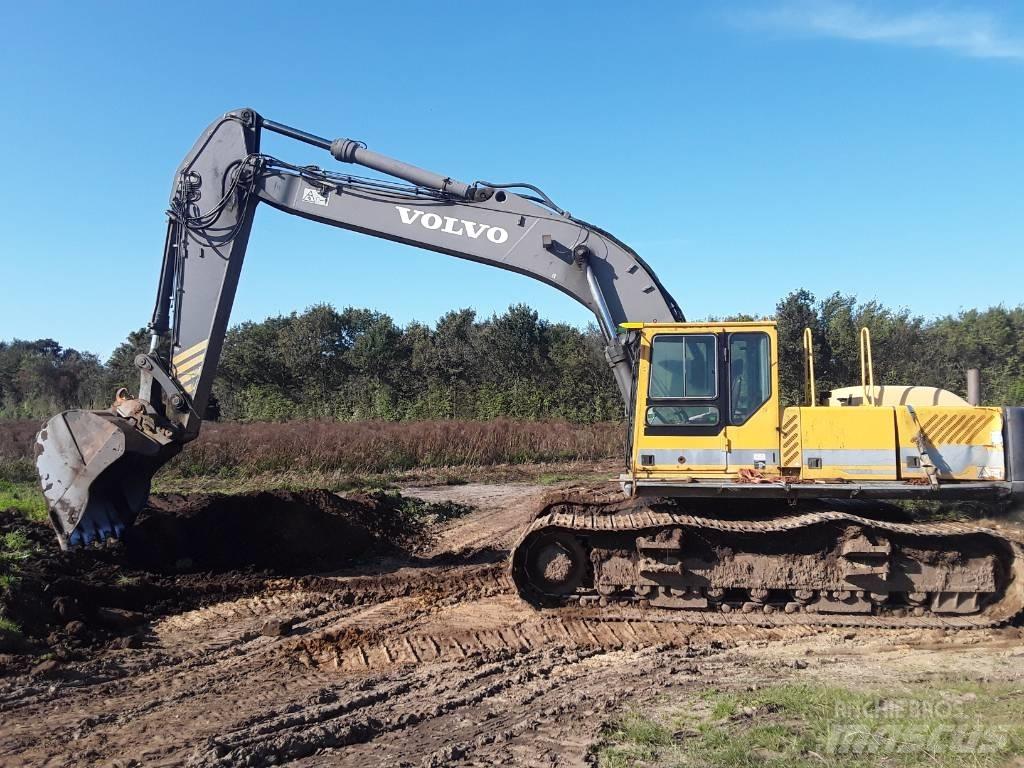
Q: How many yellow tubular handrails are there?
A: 2